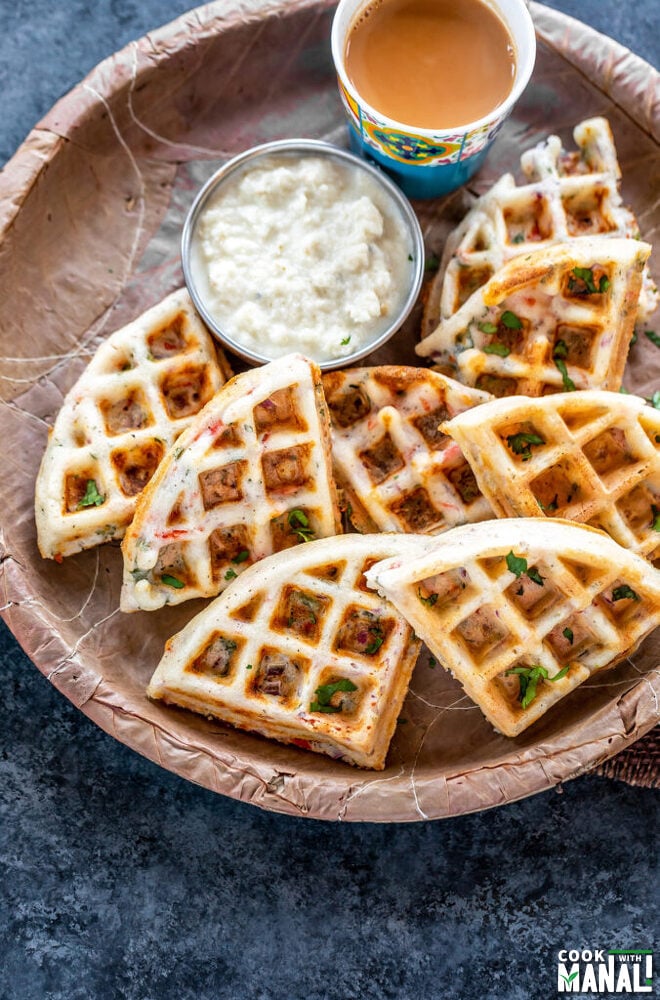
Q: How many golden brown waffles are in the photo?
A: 8